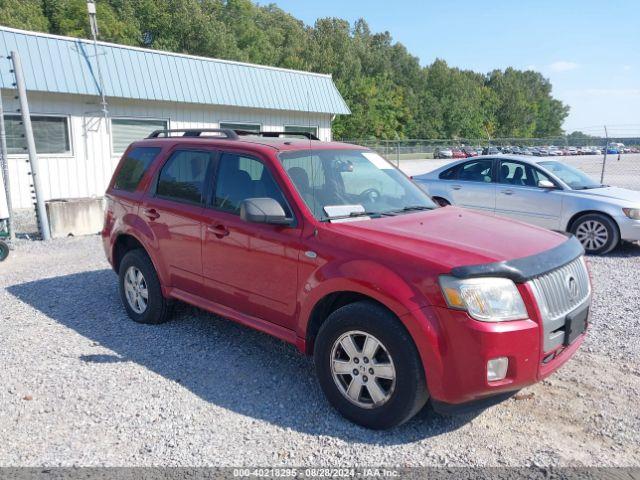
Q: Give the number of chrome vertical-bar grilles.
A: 1